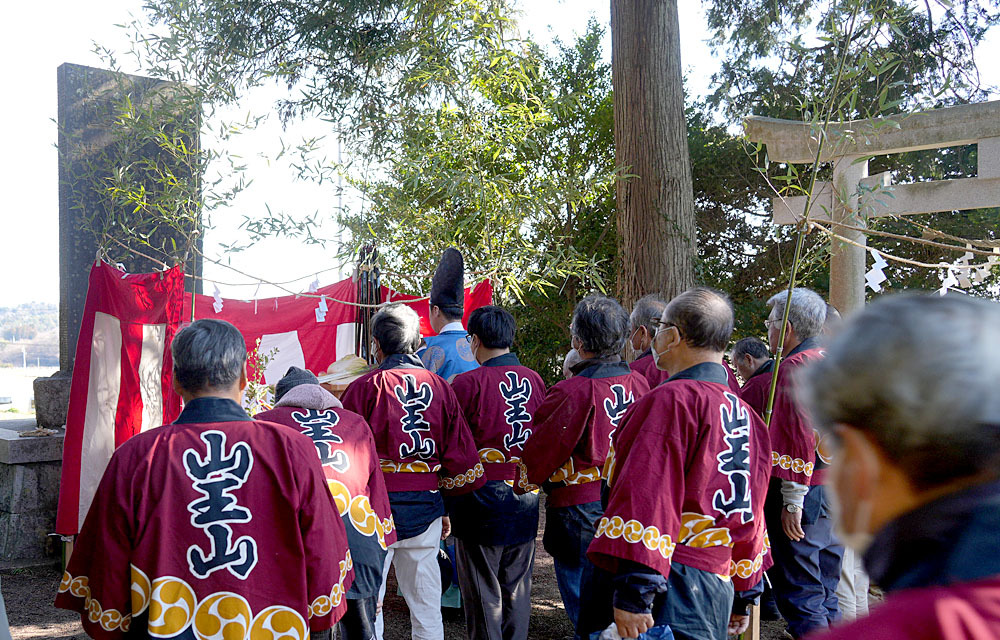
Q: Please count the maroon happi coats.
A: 10